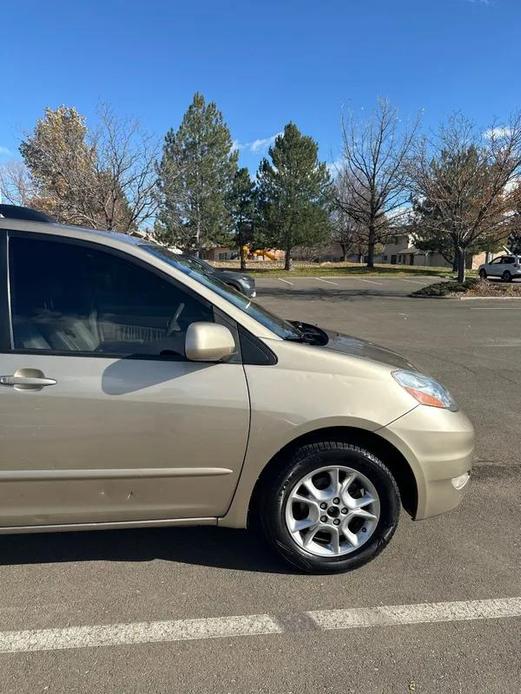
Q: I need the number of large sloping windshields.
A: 1